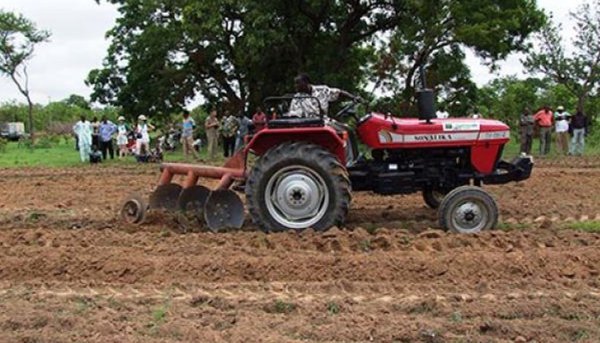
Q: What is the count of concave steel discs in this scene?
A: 3